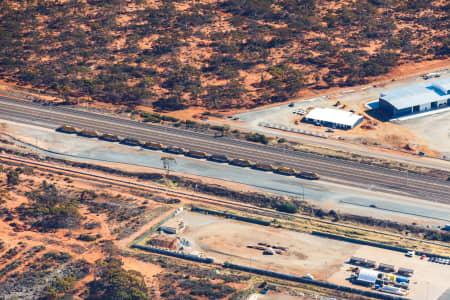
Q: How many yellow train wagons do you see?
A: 12